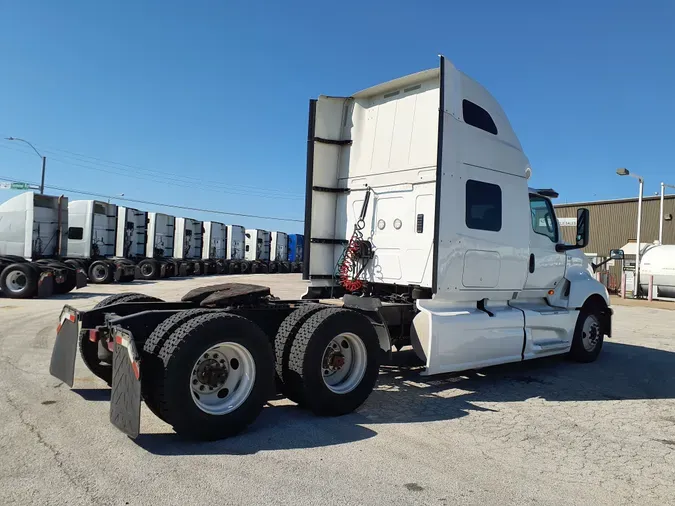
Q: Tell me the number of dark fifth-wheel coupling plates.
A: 1